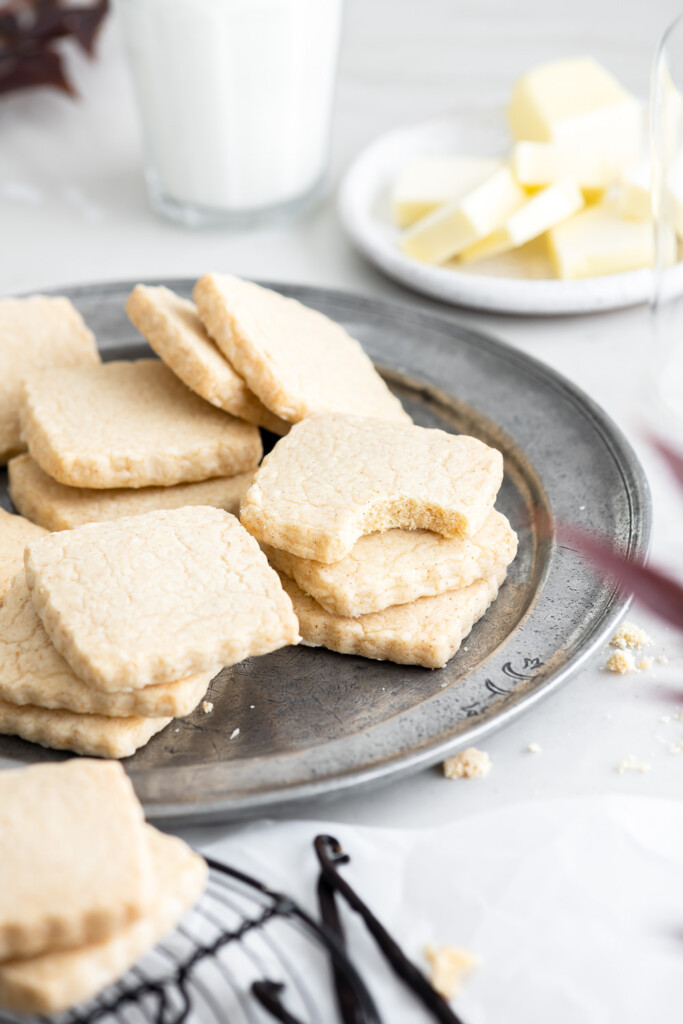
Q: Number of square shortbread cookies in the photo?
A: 14